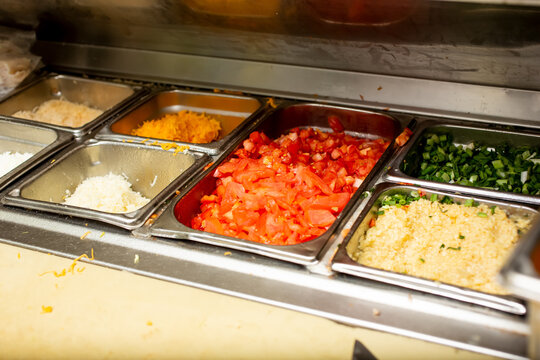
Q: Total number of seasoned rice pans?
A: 1